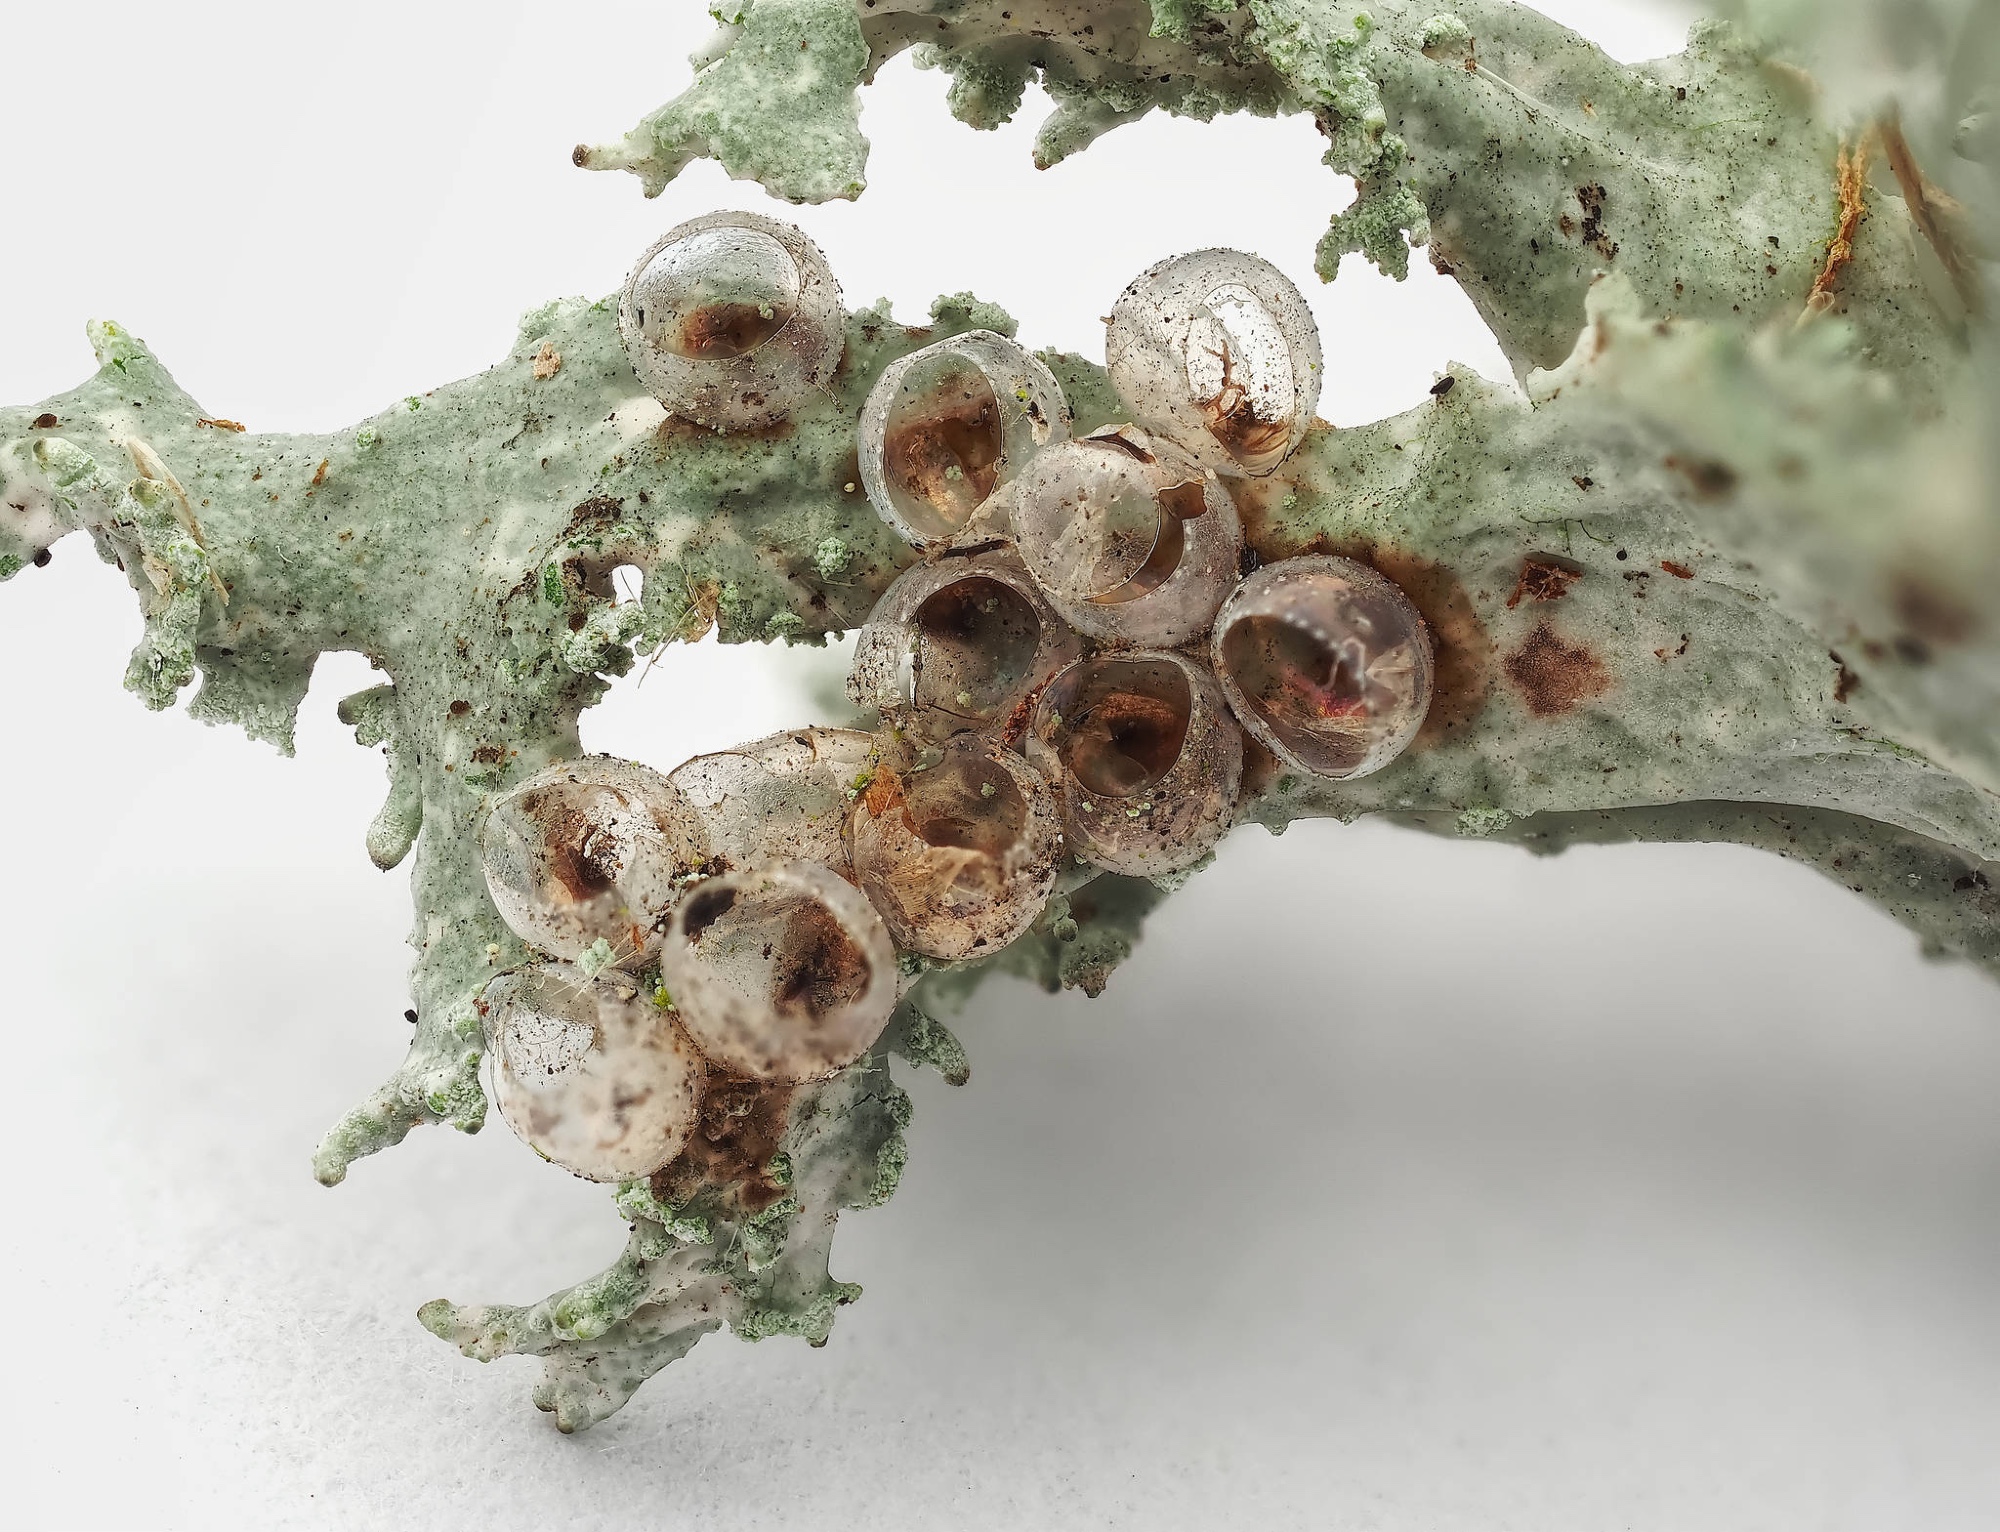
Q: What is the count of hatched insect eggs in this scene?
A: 12